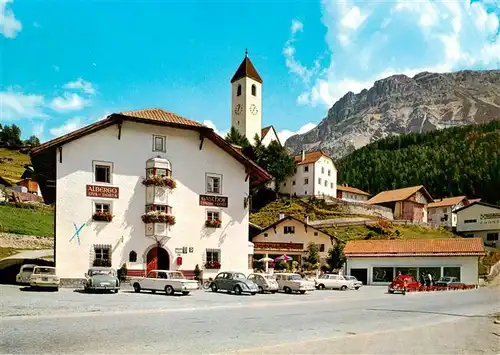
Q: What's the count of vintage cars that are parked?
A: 11